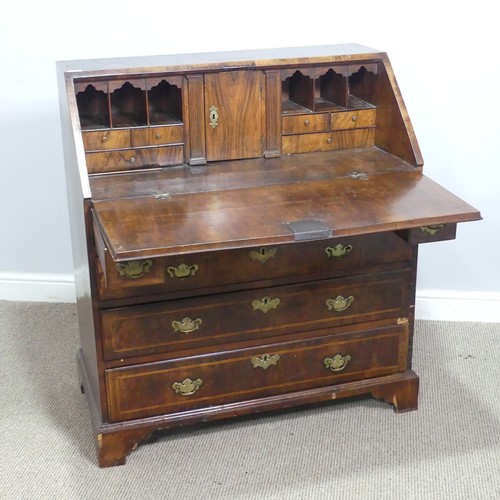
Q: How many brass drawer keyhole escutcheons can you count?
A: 3